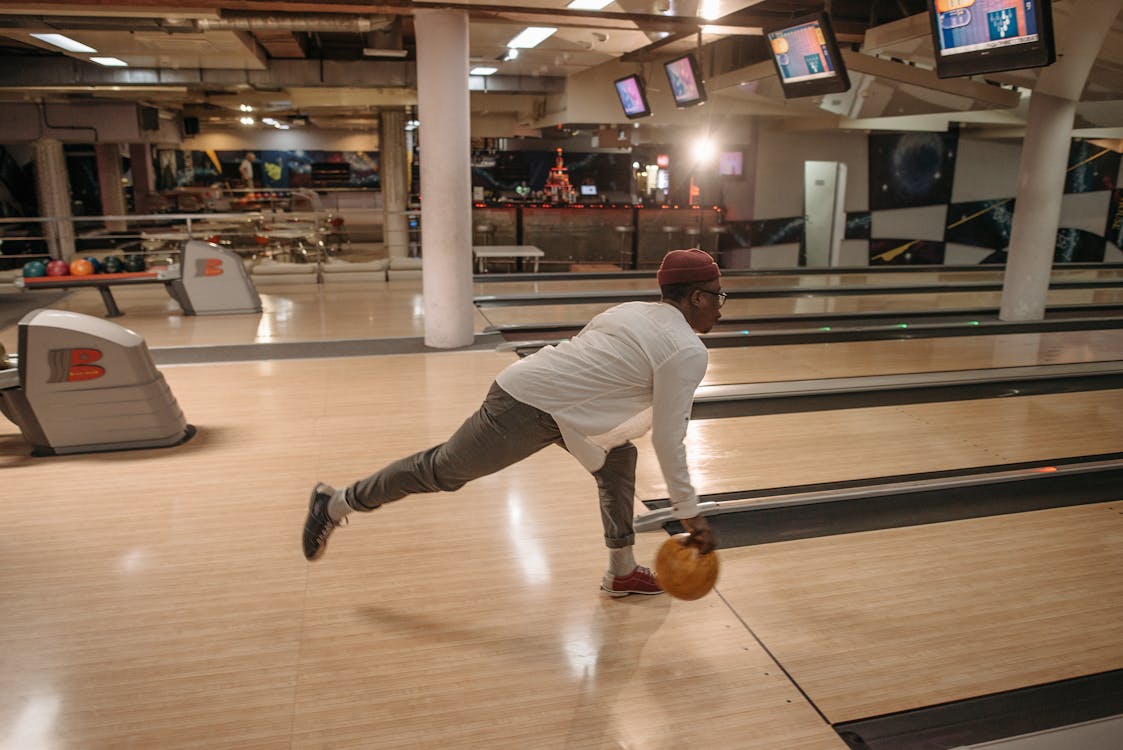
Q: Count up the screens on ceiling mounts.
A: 4